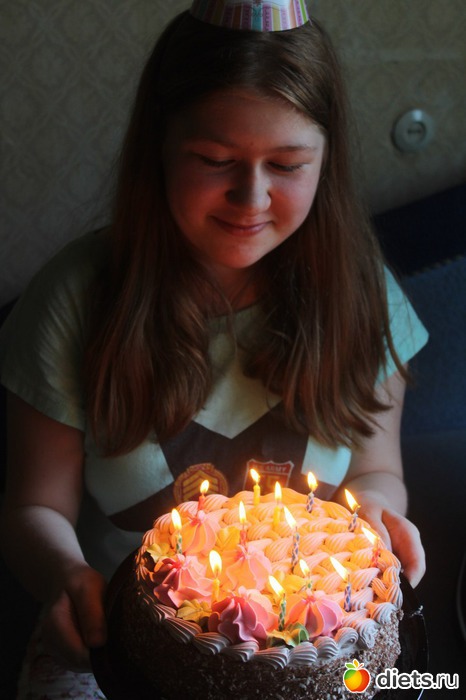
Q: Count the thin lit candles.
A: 13